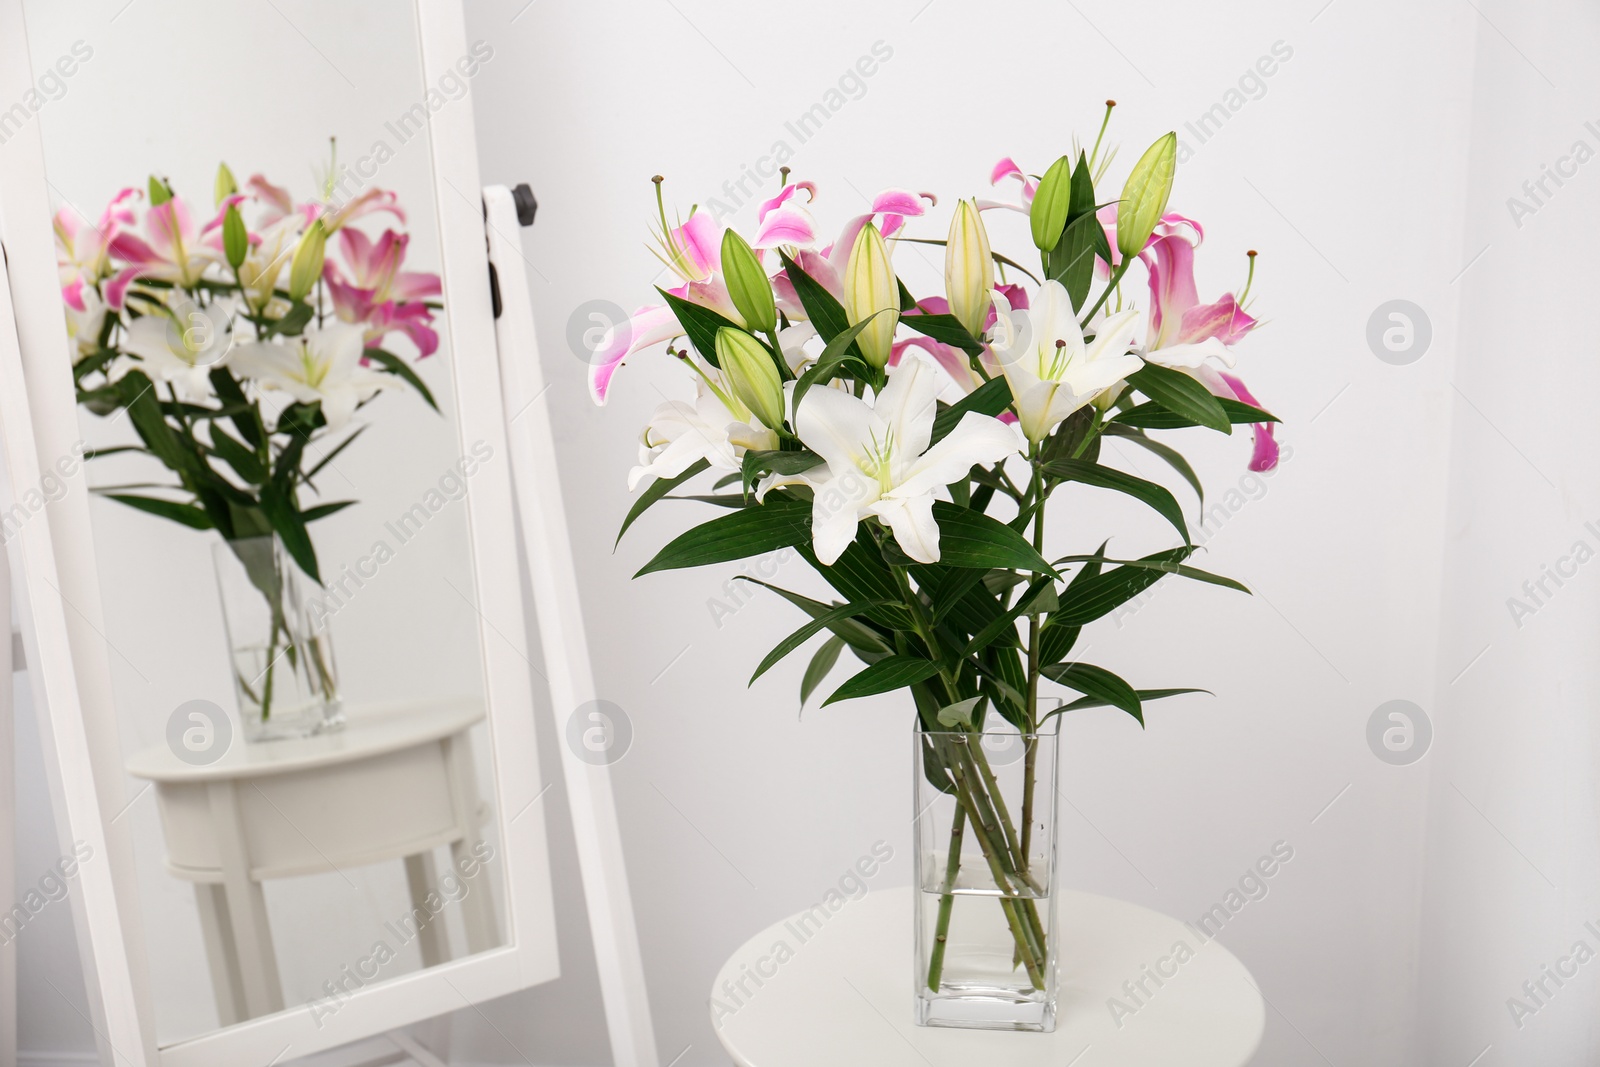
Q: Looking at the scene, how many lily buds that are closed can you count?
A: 6